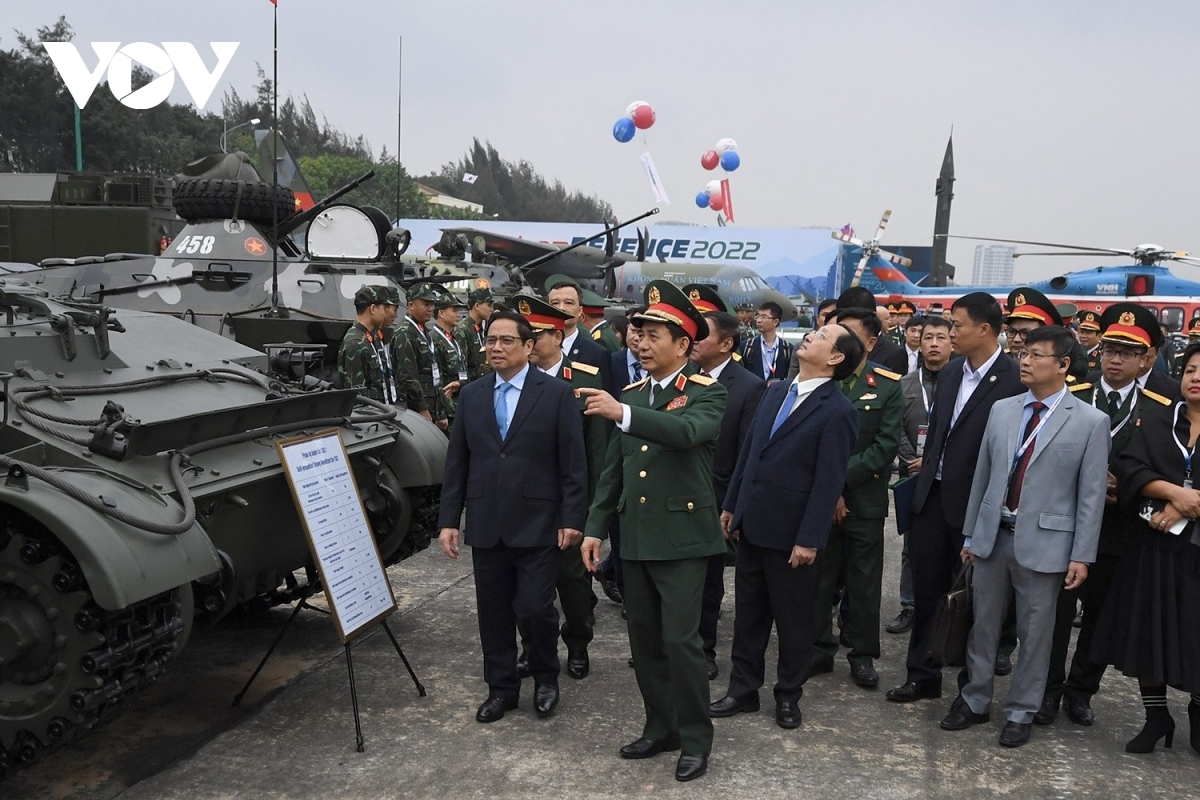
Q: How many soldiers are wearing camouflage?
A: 5